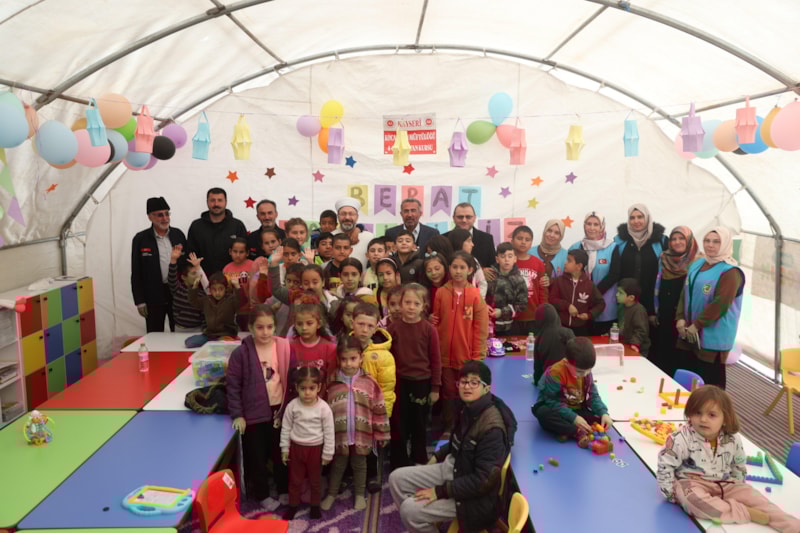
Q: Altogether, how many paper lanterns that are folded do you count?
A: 12